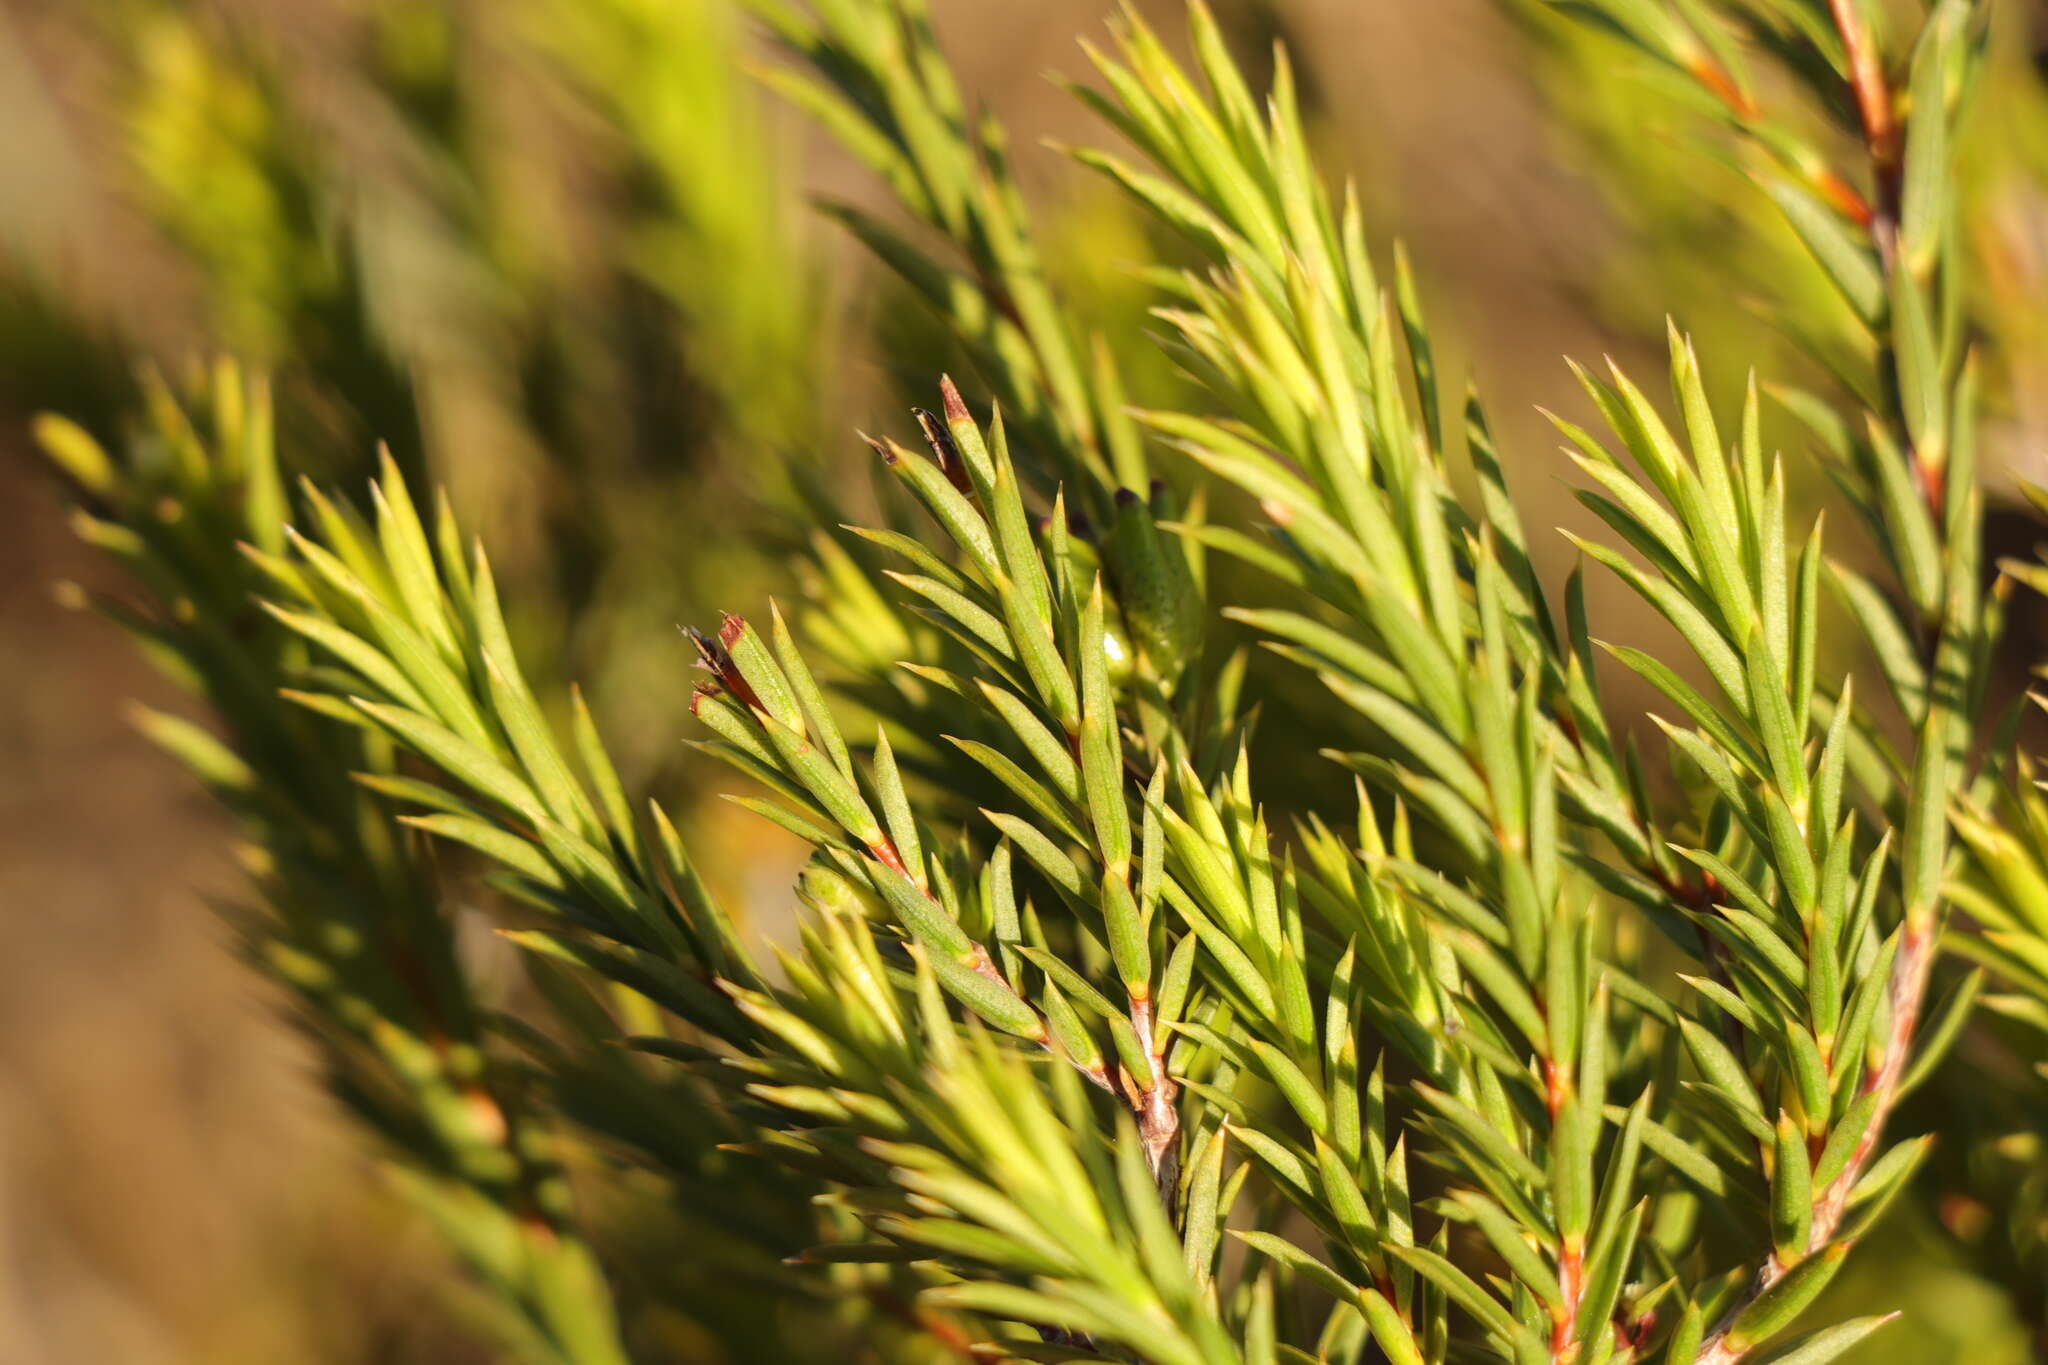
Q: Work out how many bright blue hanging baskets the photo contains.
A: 0